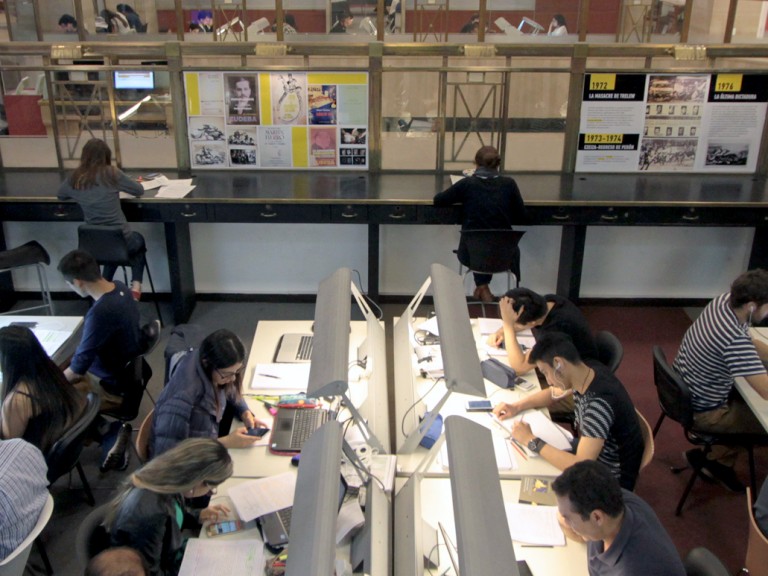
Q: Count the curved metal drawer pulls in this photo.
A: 8